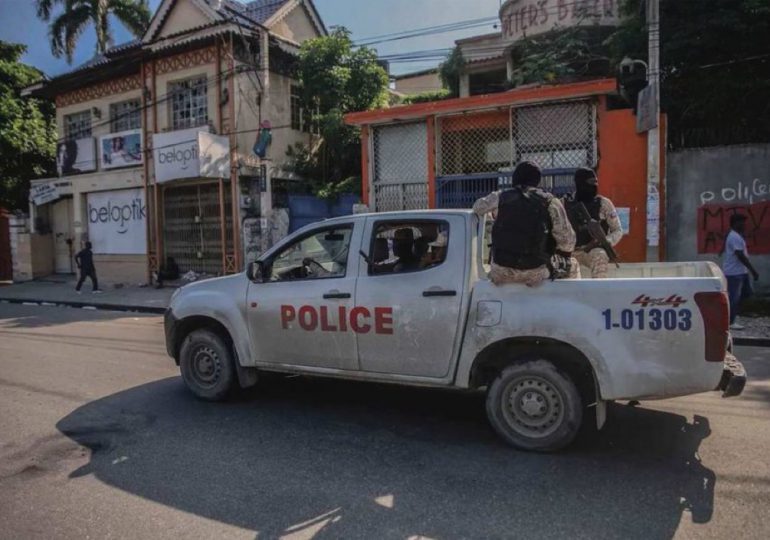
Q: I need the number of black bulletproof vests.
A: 2